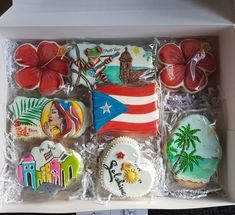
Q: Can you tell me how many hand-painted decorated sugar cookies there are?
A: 8